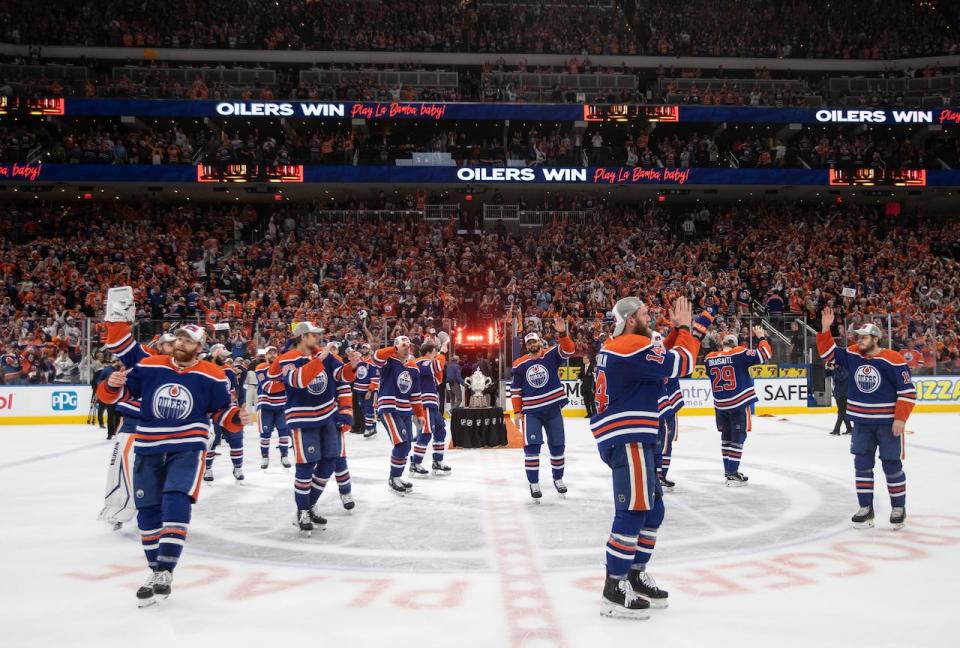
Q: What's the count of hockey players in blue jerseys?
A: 14